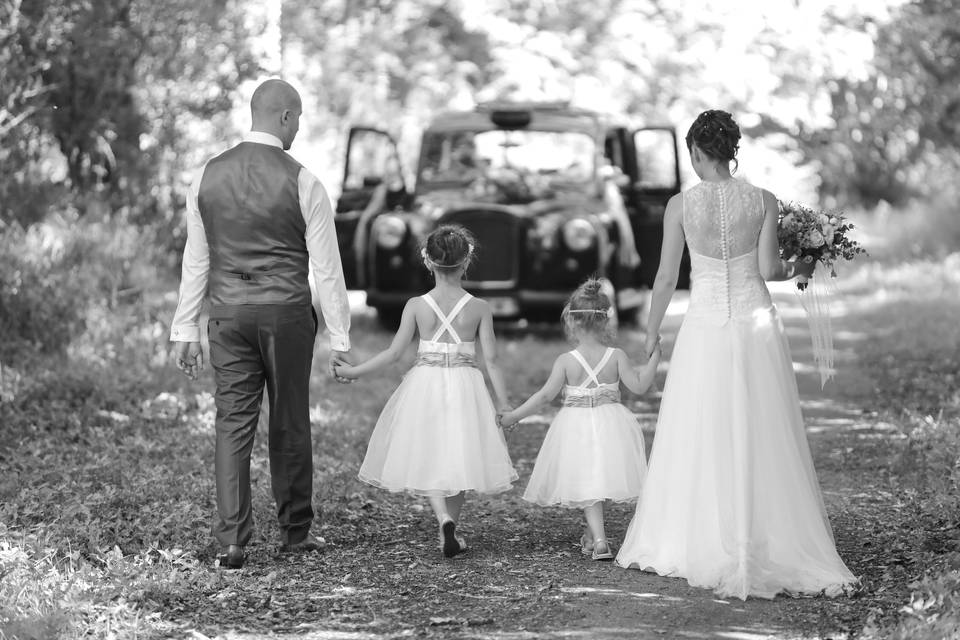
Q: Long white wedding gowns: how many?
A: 1